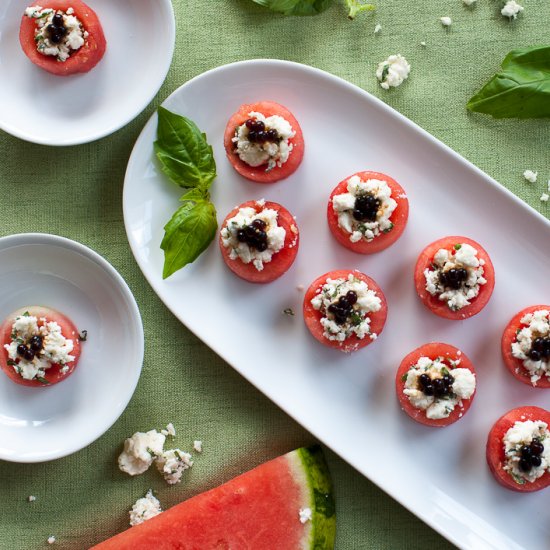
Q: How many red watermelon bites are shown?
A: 10